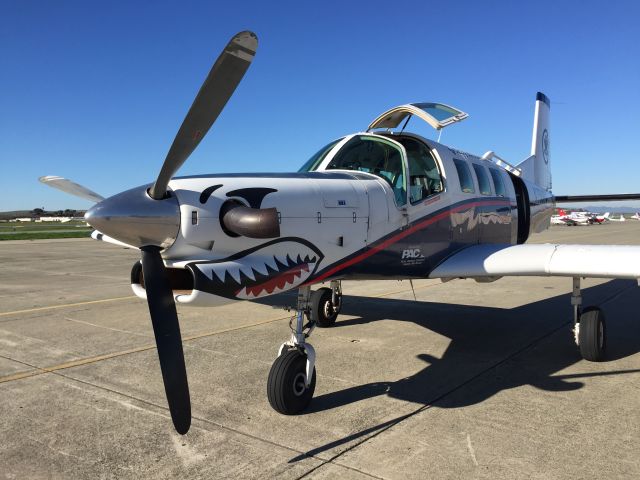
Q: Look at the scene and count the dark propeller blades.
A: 2